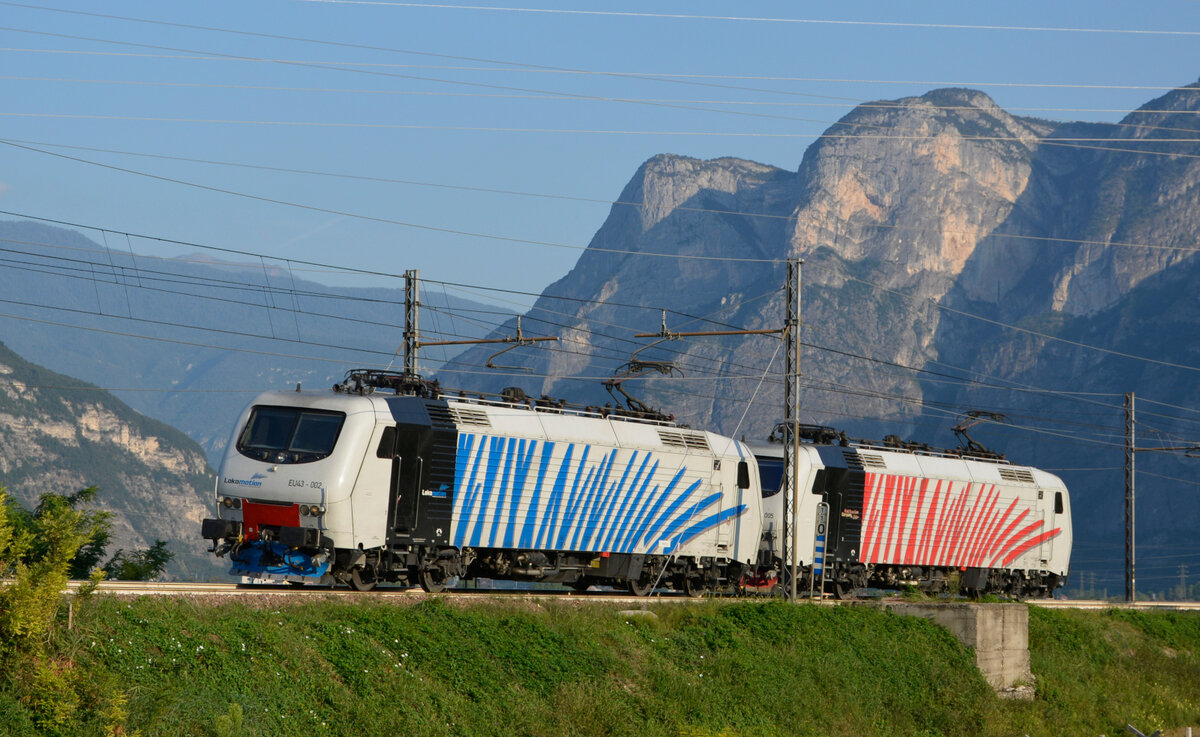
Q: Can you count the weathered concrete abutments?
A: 1